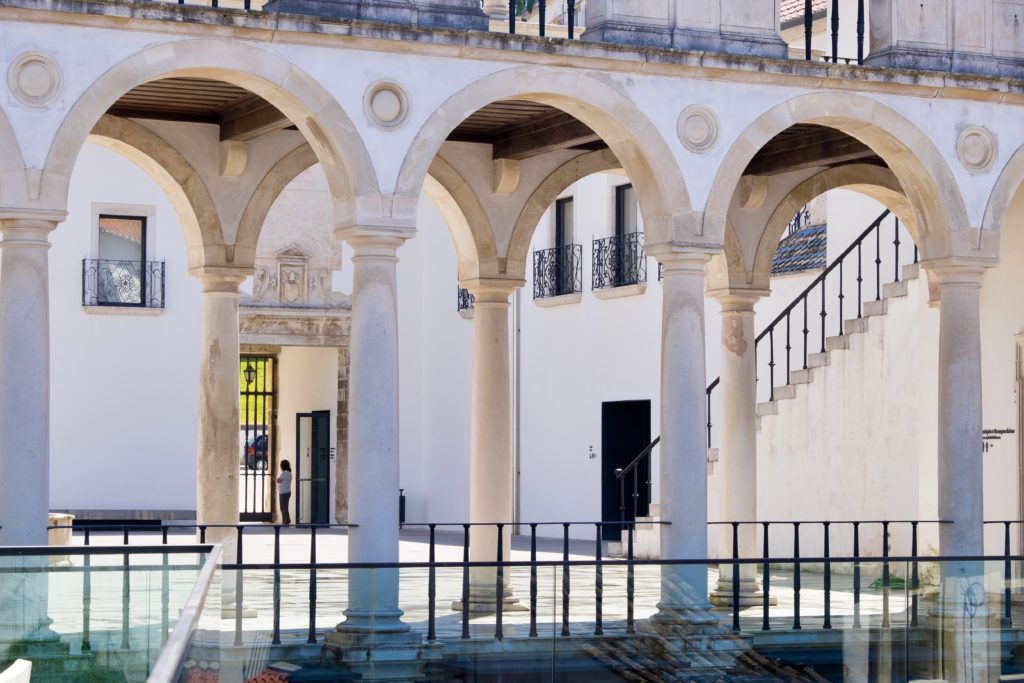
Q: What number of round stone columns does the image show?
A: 7